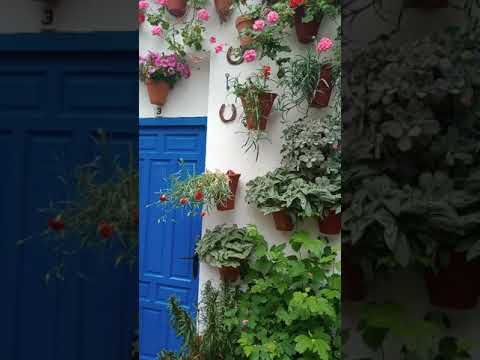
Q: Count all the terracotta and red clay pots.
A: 11